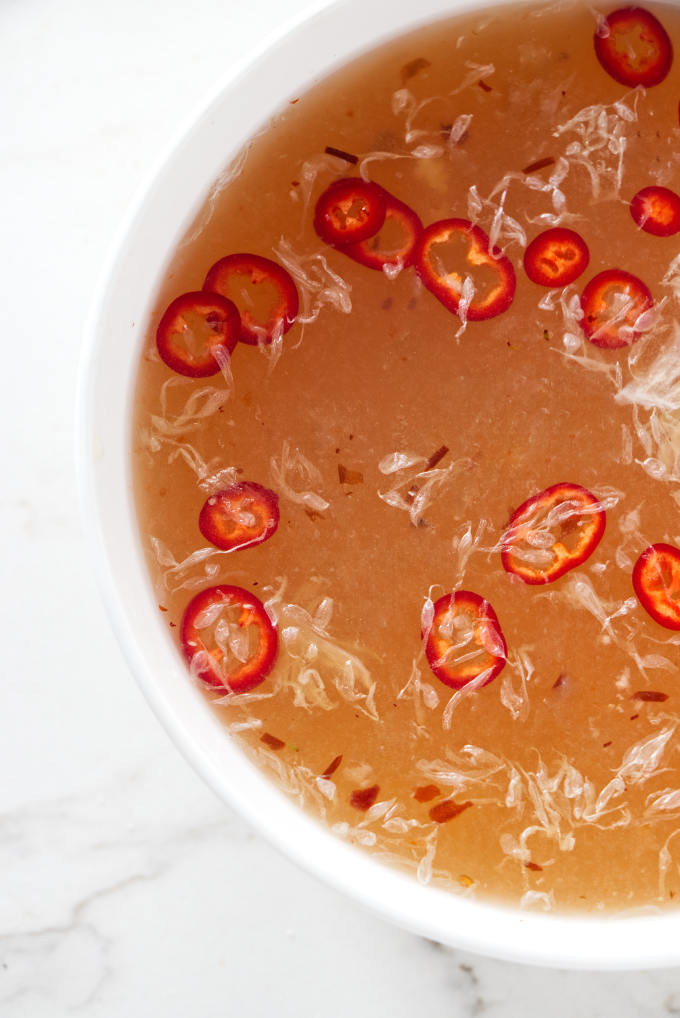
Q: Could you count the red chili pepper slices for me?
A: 14